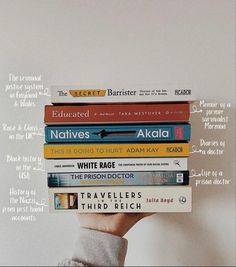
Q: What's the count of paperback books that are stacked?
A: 7